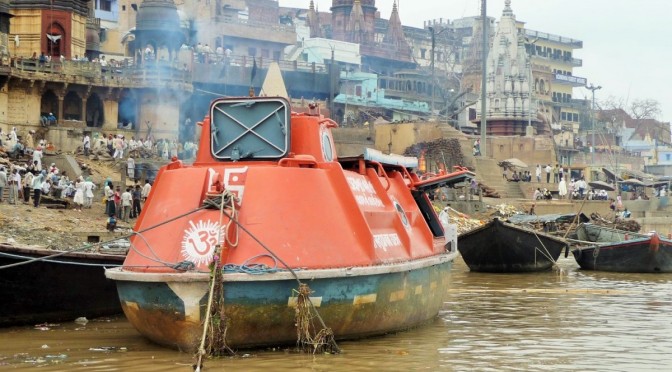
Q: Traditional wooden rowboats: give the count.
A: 3